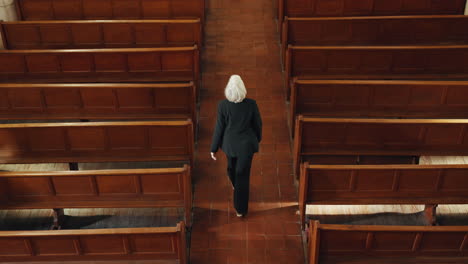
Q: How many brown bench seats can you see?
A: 14